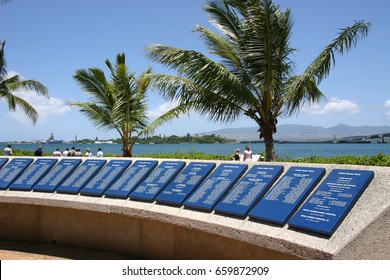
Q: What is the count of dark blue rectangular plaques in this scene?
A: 13